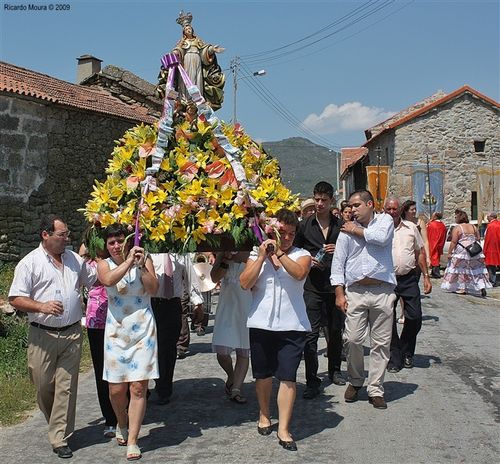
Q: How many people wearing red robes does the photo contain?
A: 2